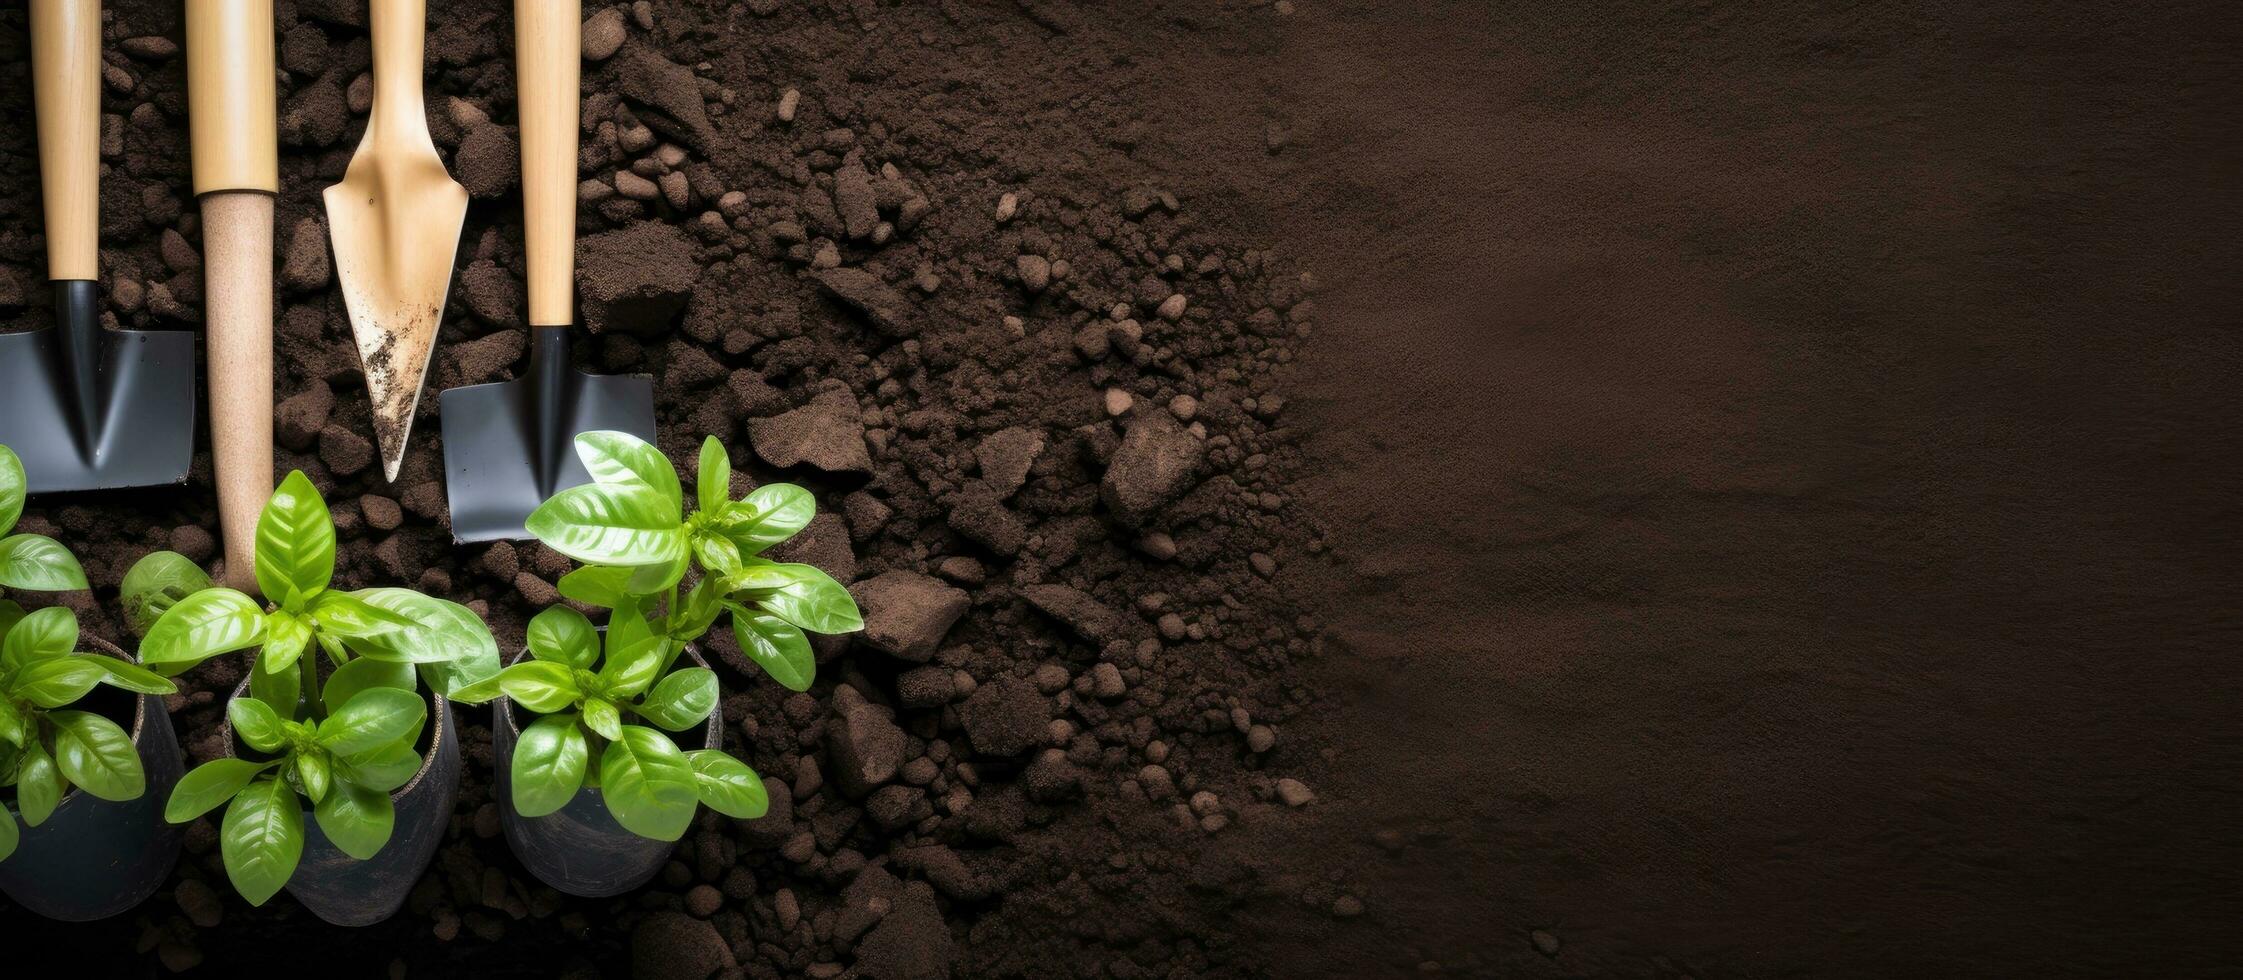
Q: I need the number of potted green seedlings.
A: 3